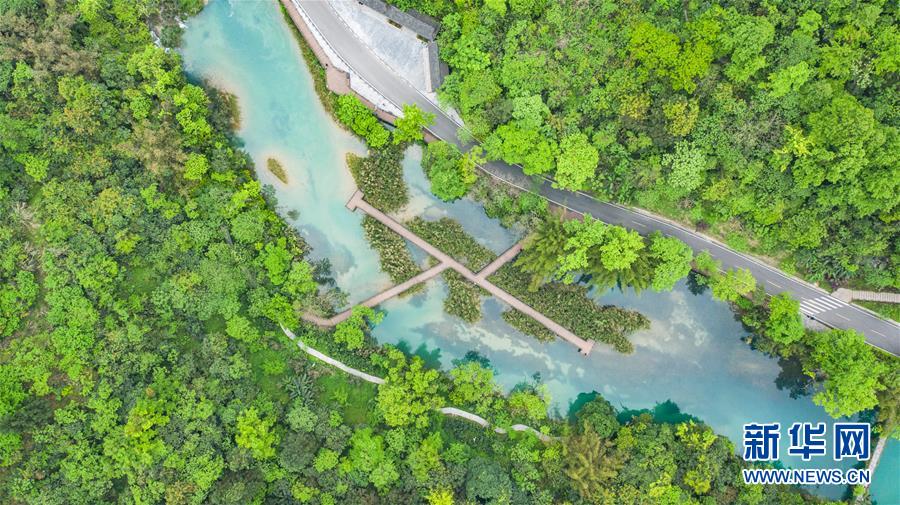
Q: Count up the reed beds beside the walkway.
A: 6